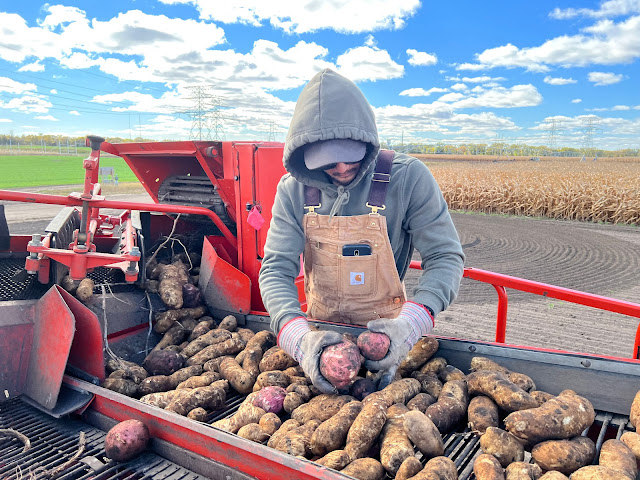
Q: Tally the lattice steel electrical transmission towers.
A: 5